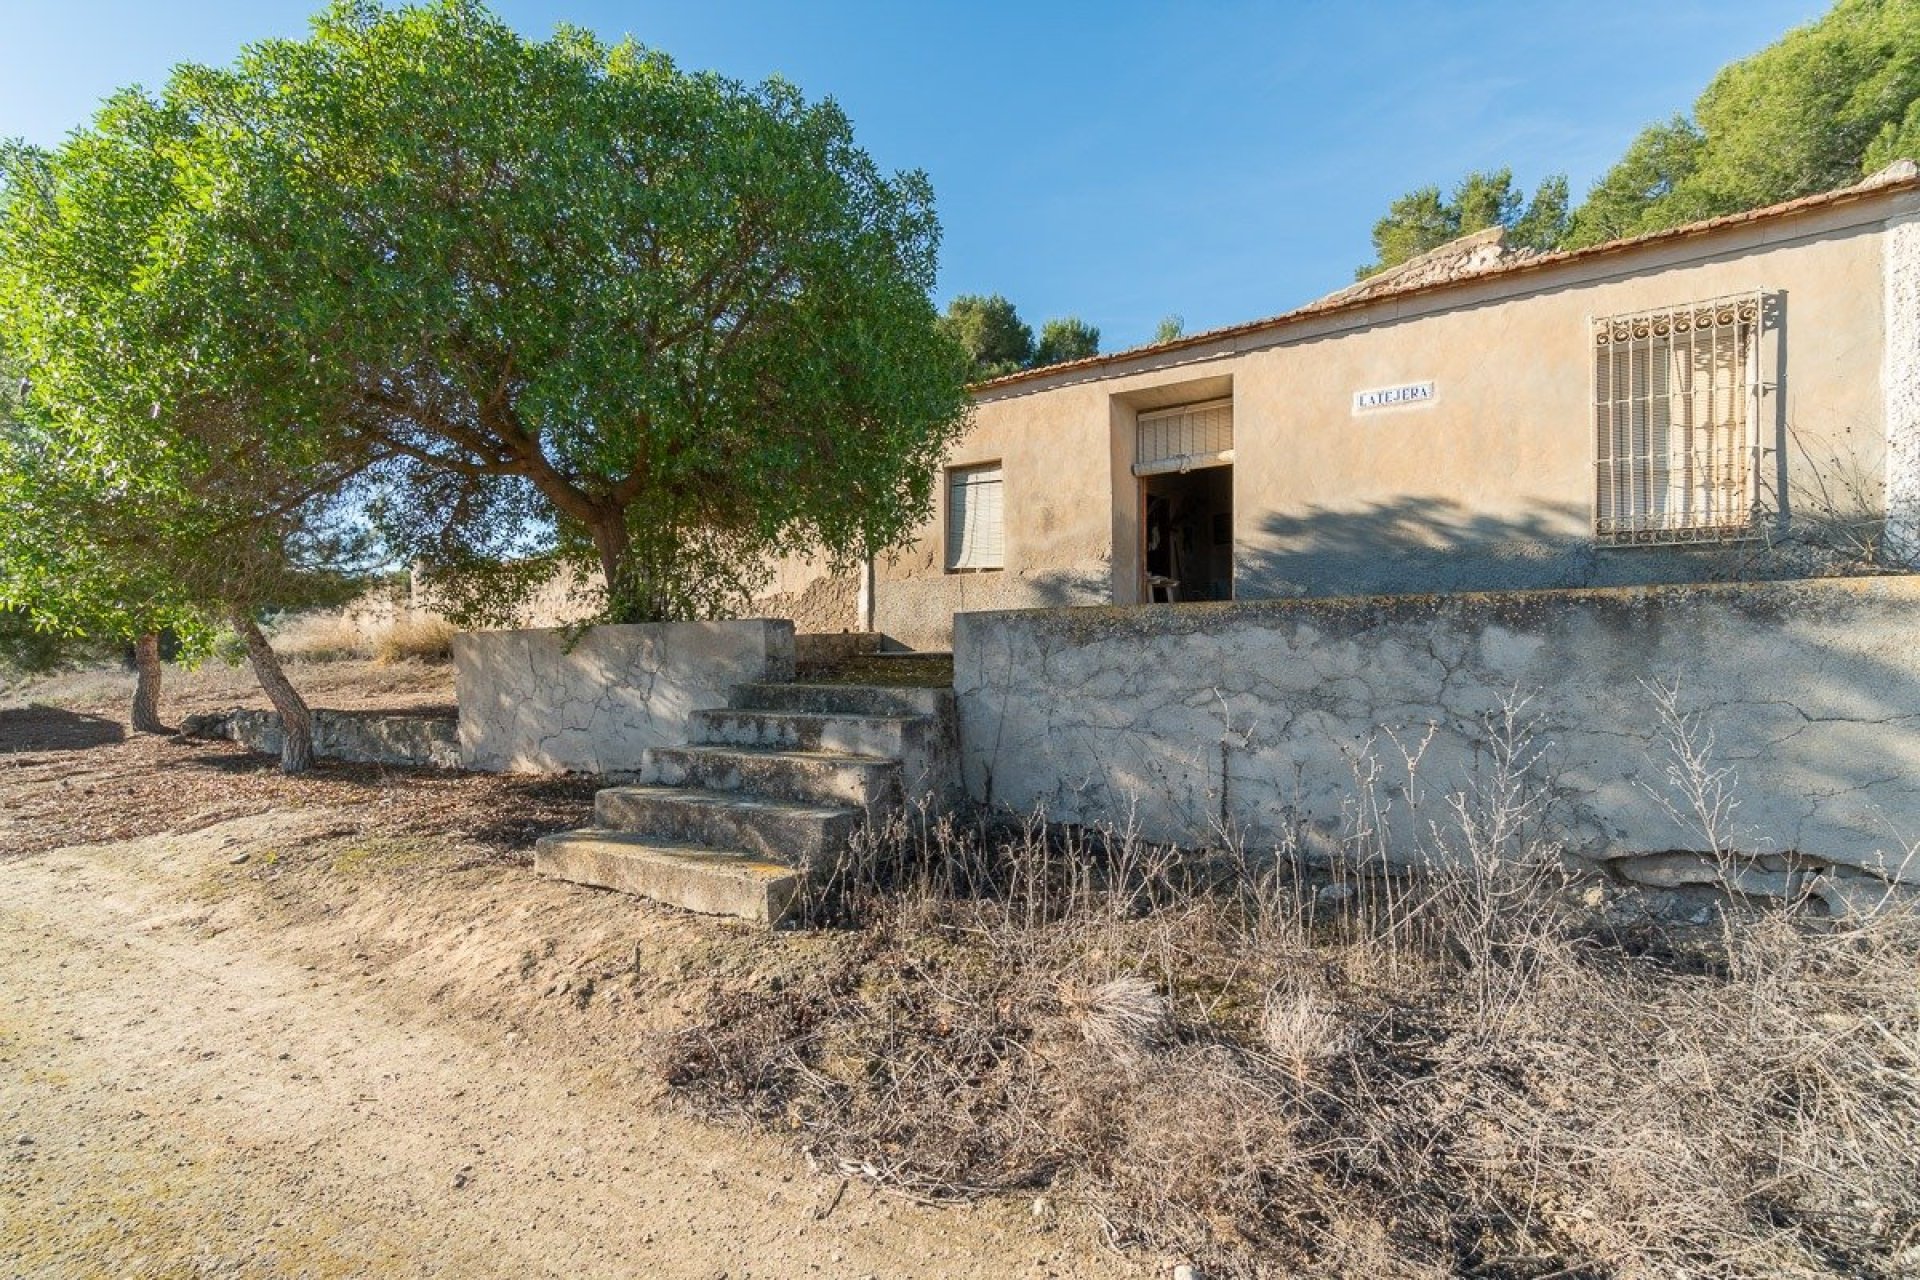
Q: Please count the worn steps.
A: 5